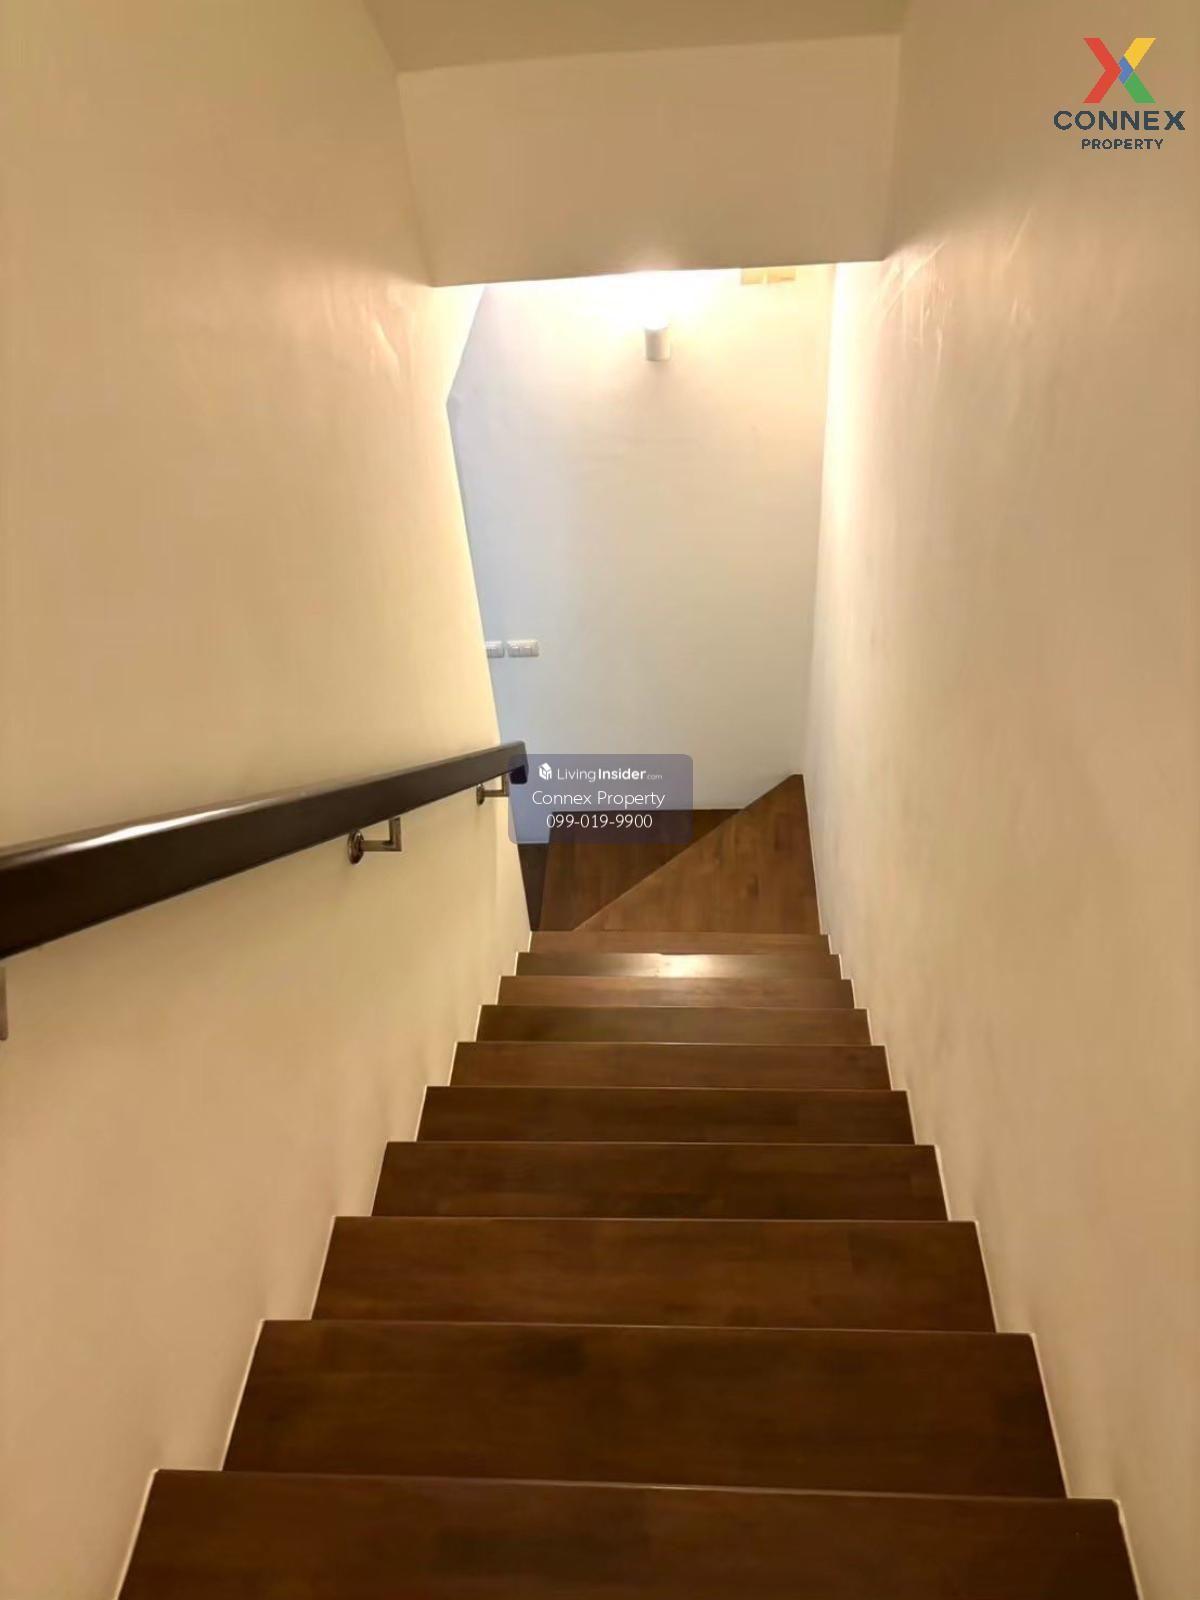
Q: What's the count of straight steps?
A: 10